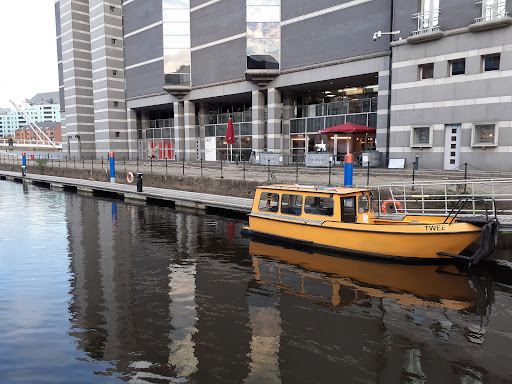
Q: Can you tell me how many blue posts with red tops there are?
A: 3